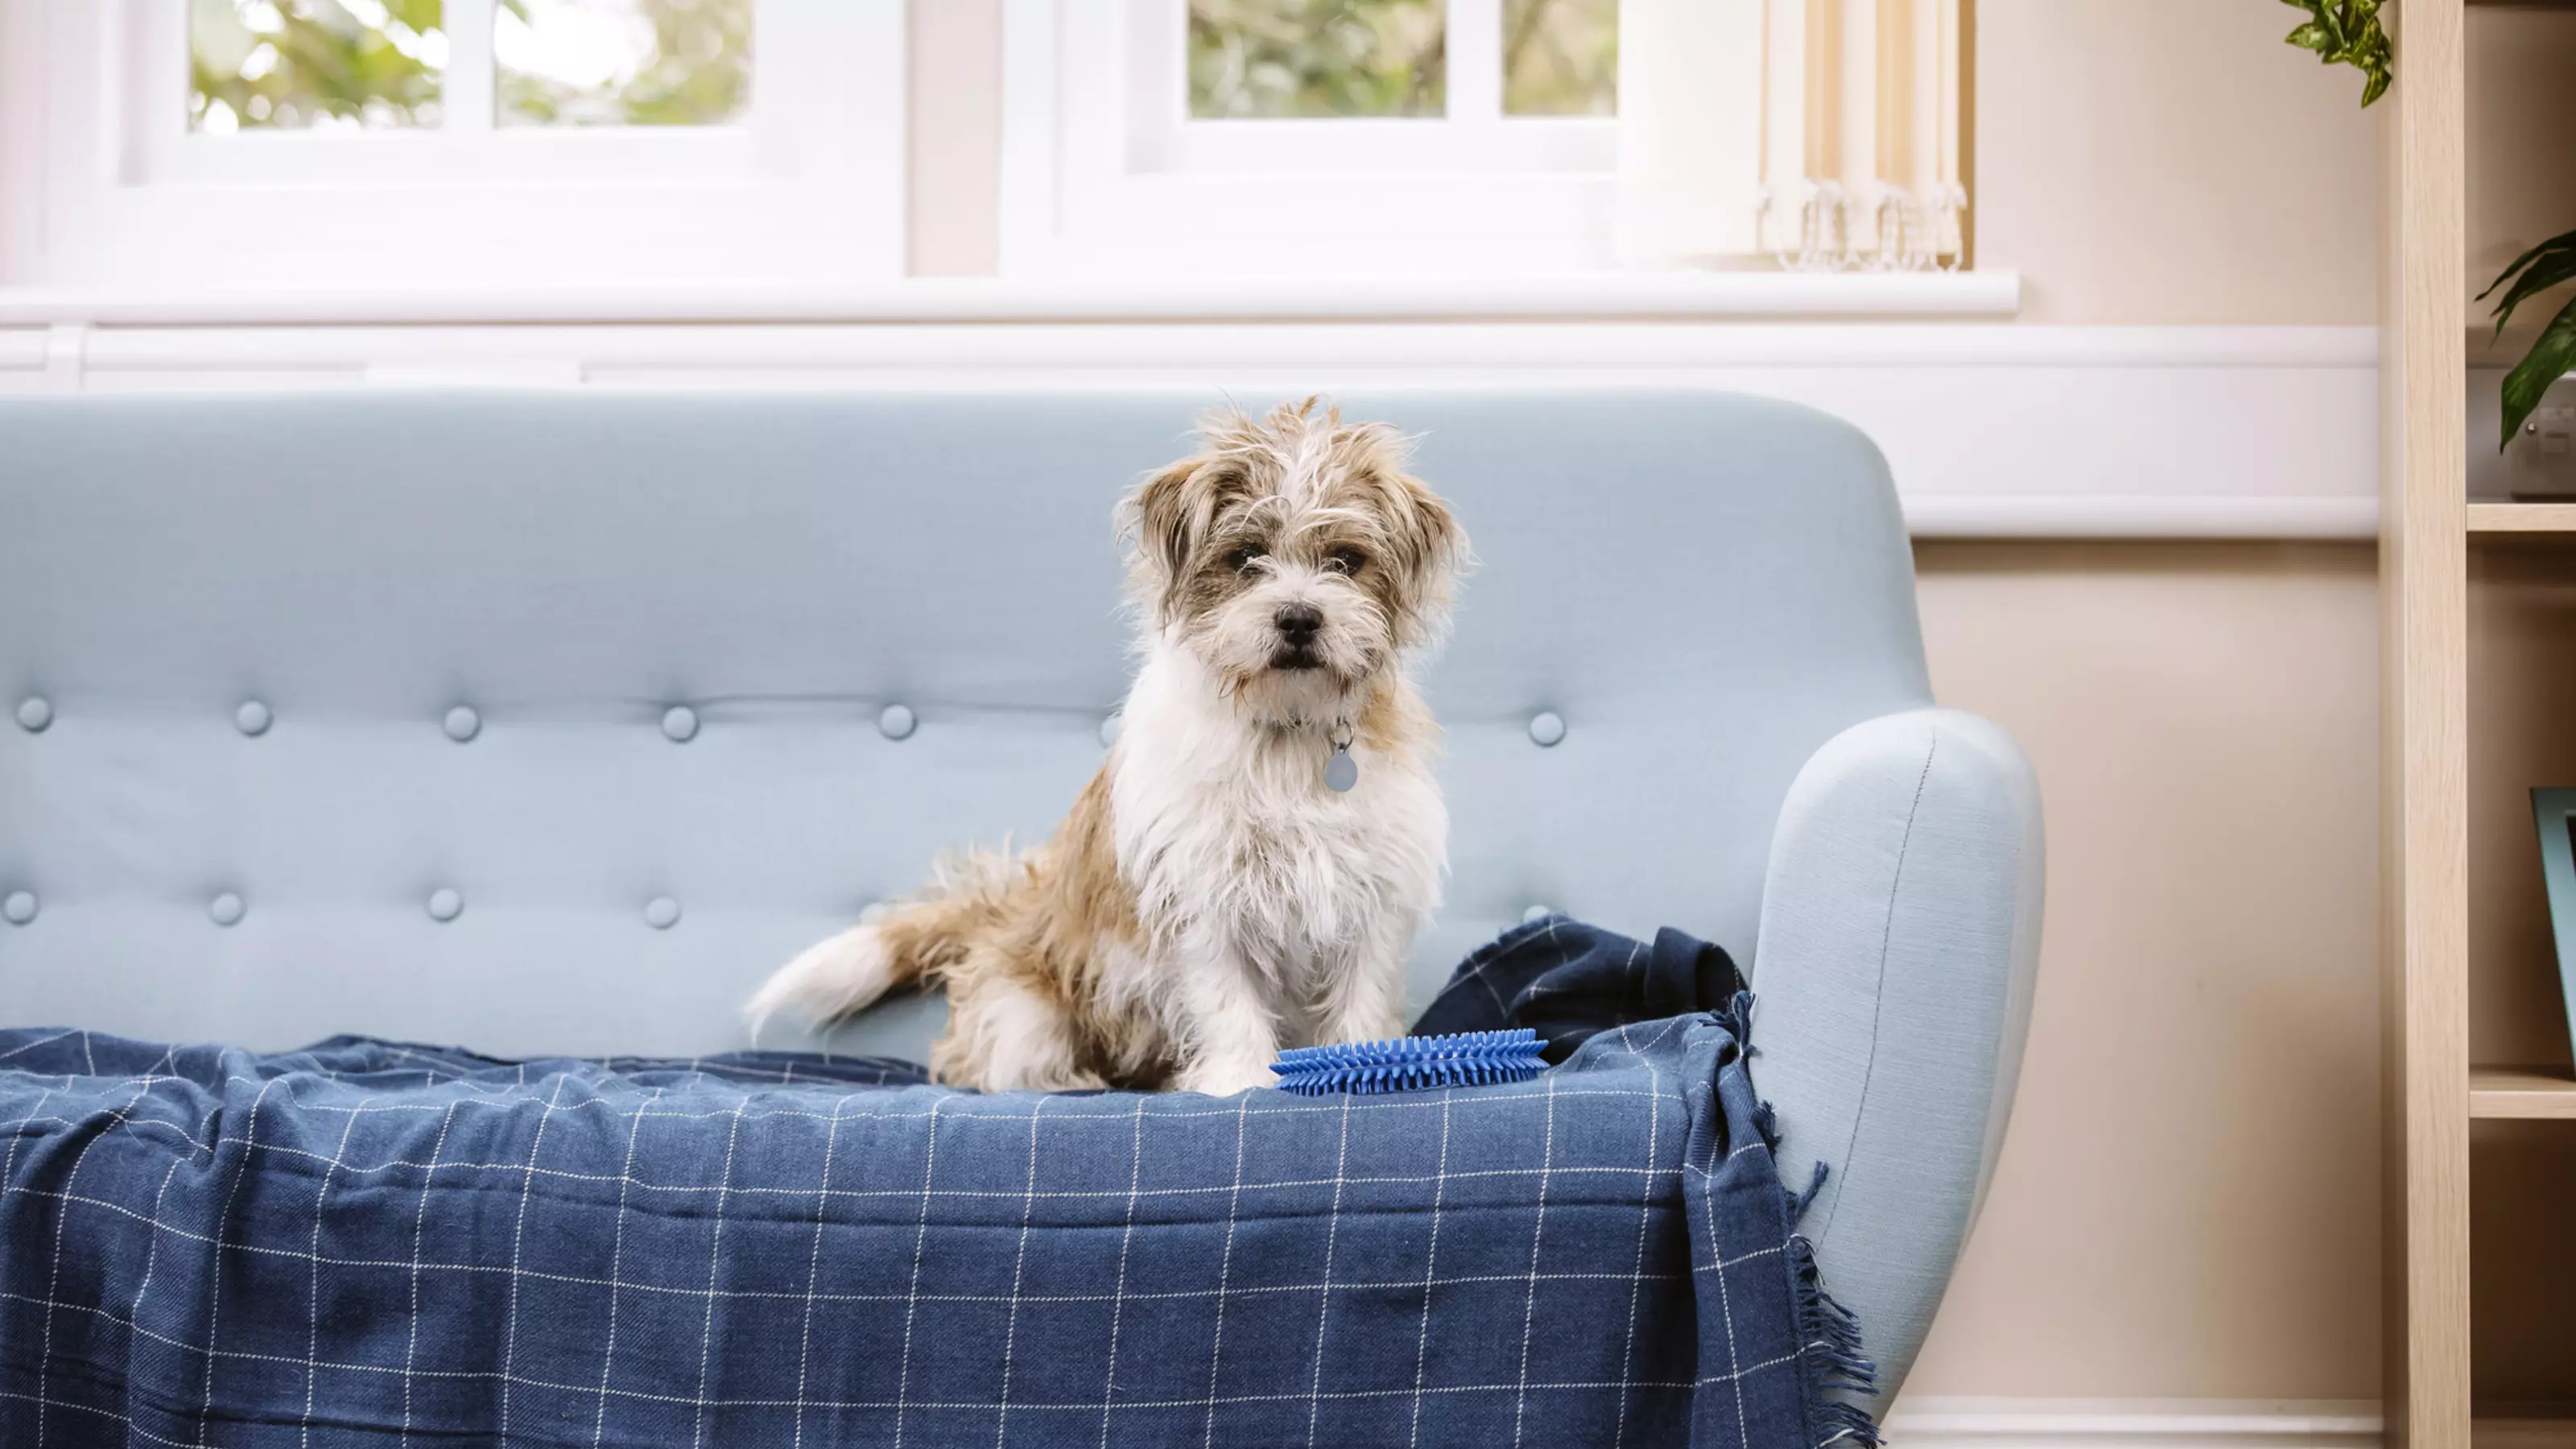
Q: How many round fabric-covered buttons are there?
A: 13